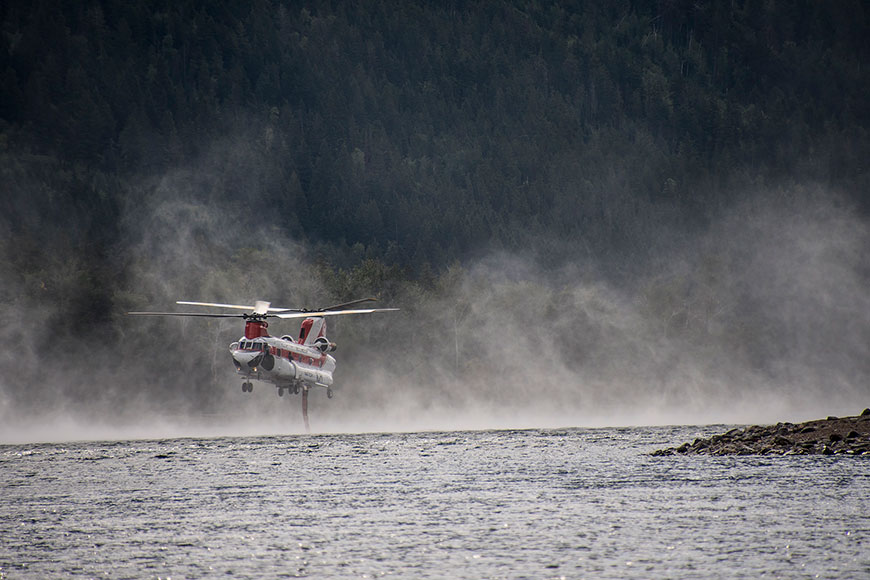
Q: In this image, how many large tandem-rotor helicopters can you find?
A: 1